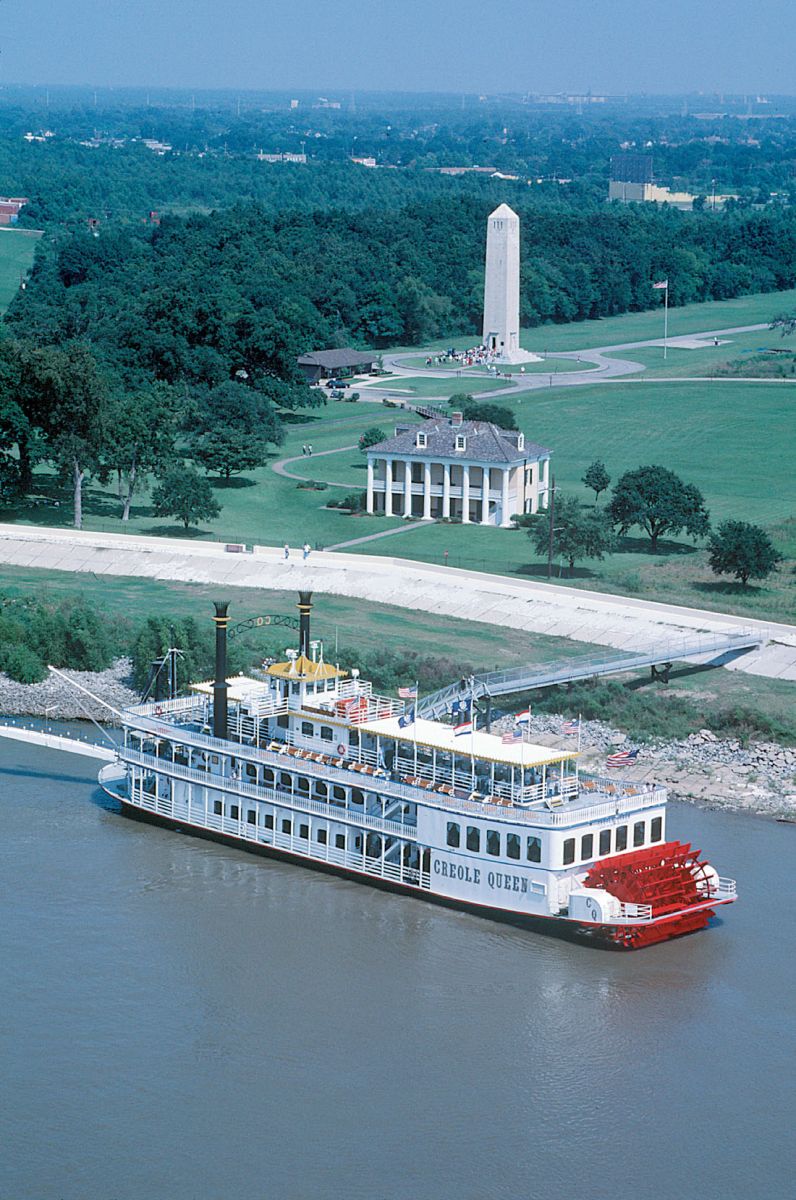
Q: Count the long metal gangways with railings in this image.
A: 1